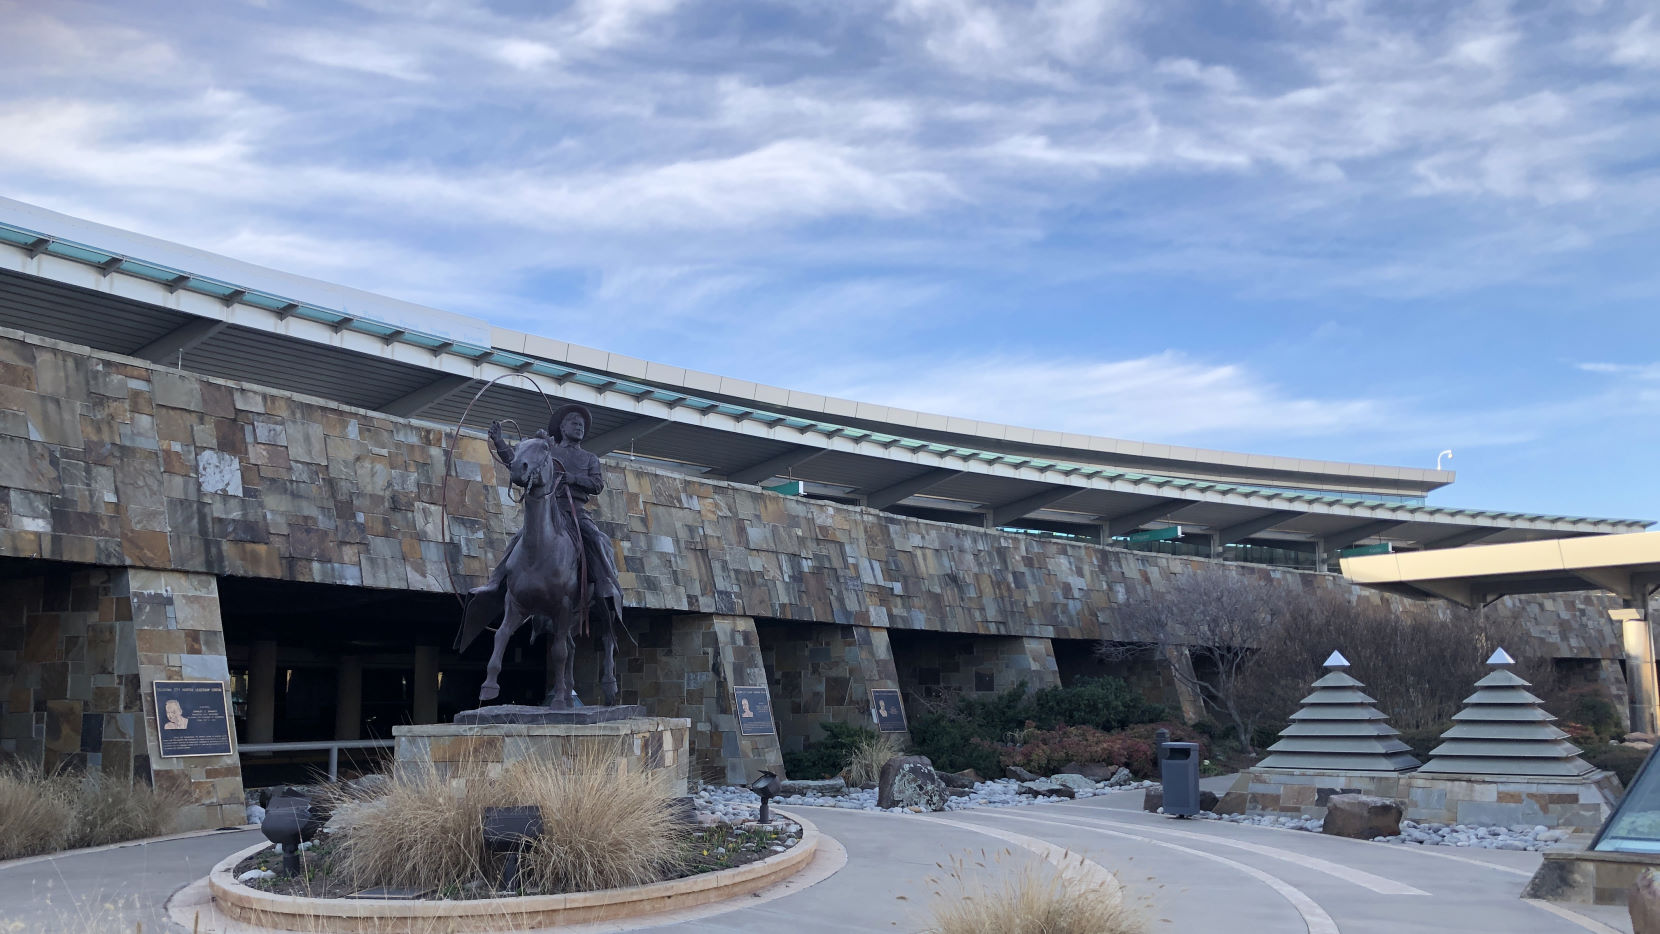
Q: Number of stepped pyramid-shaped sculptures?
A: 2